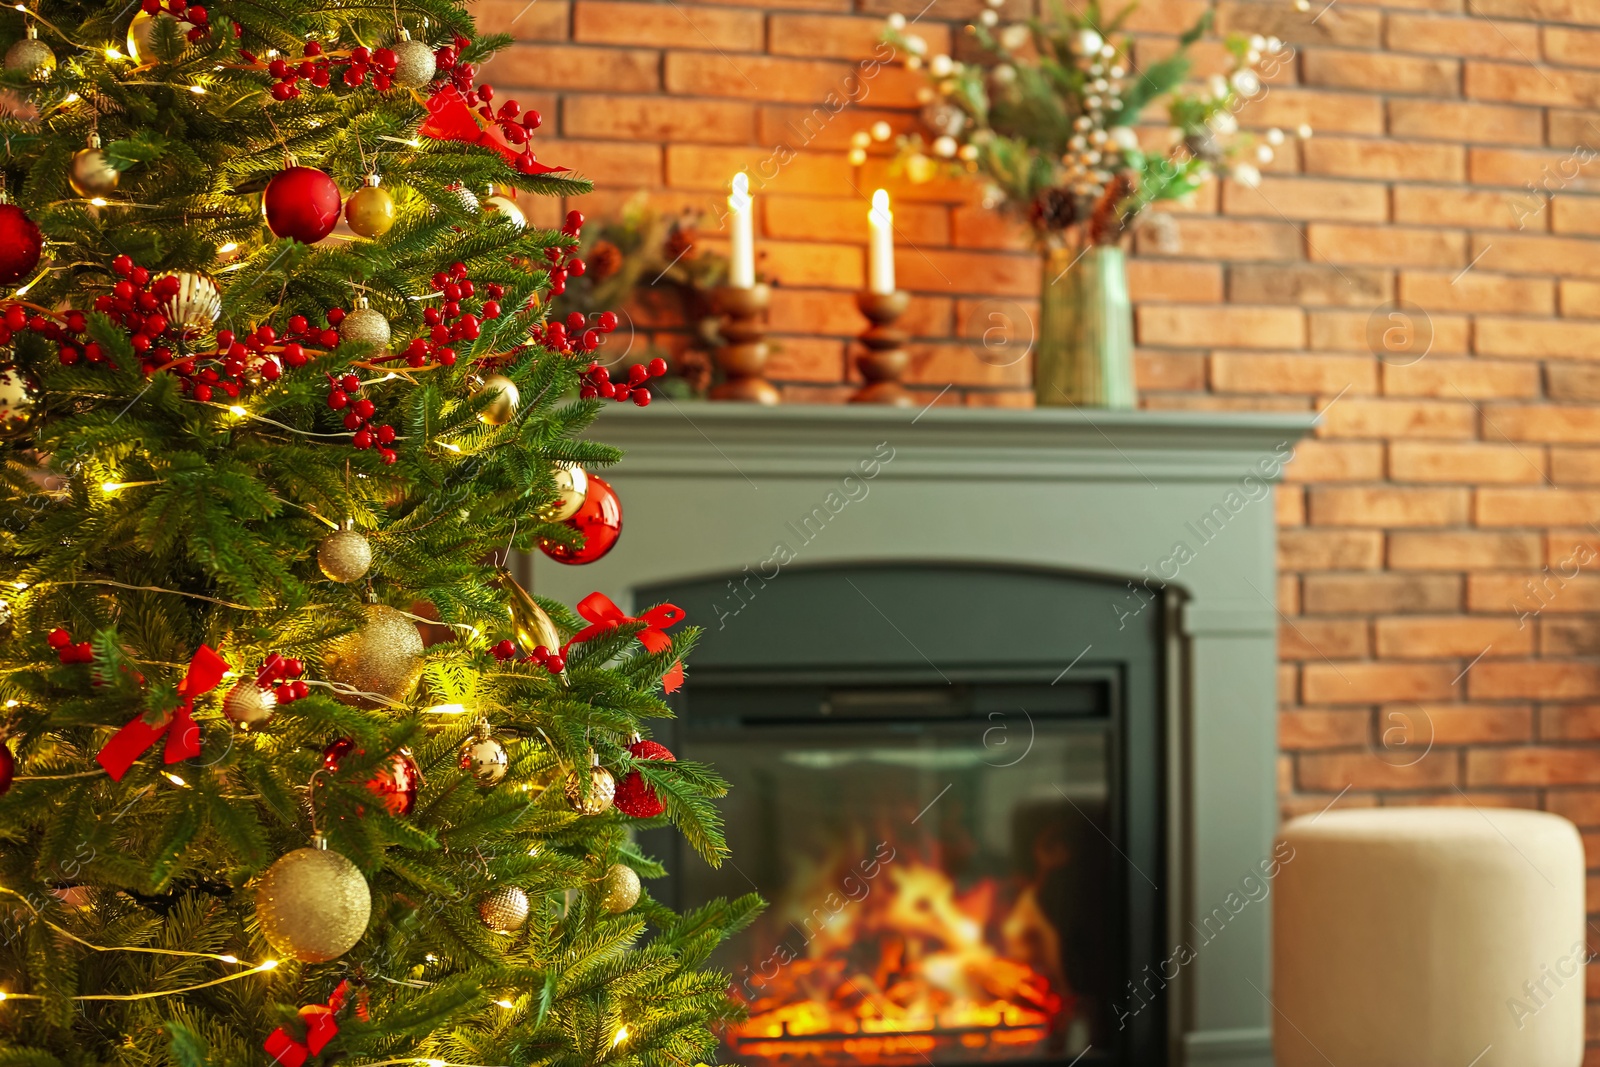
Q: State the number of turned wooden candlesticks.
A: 2